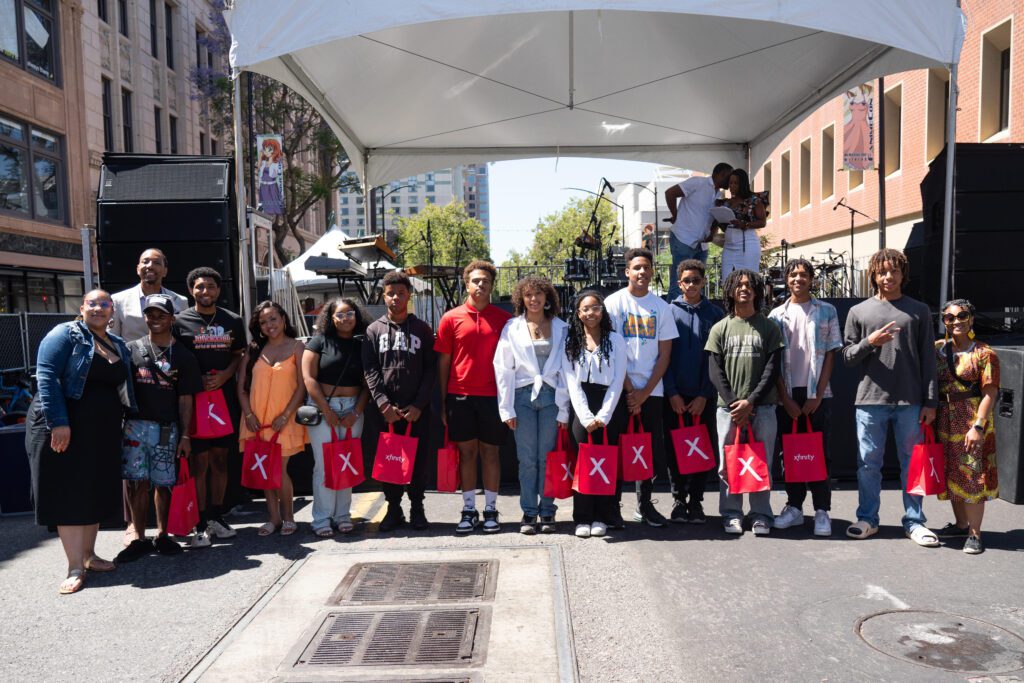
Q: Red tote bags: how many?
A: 13